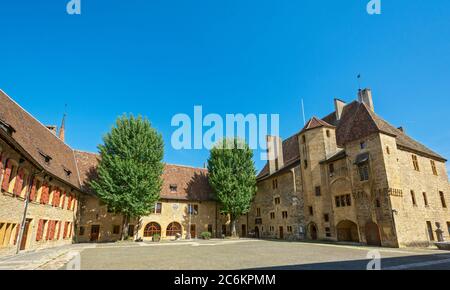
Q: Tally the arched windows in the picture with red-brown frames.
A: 2